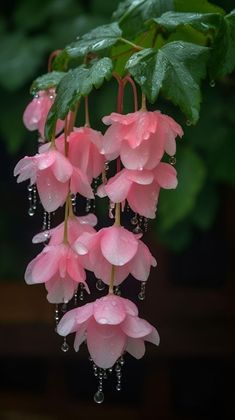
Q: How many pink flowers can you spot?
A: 9